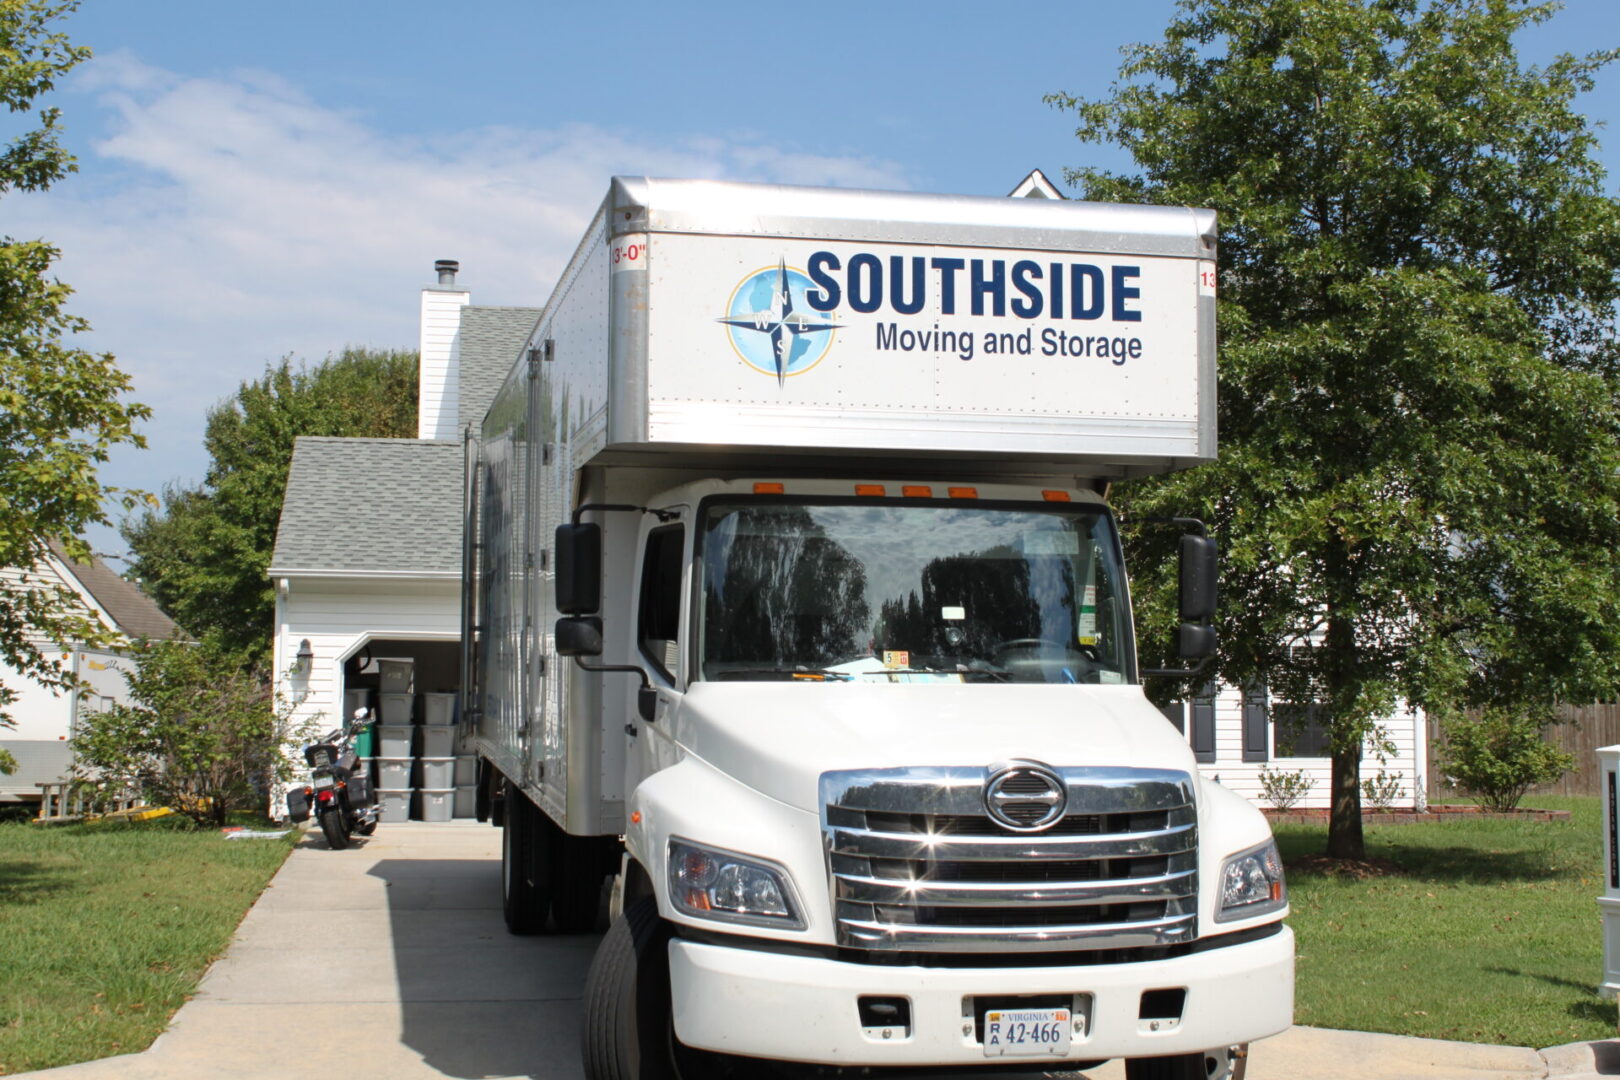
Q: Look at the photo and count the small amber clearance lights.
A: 5